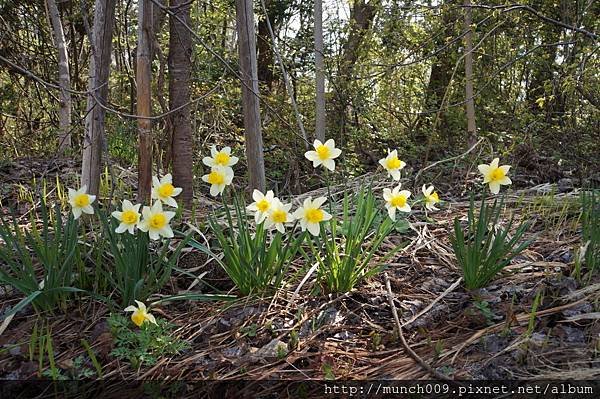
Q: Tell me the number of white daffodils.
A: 15